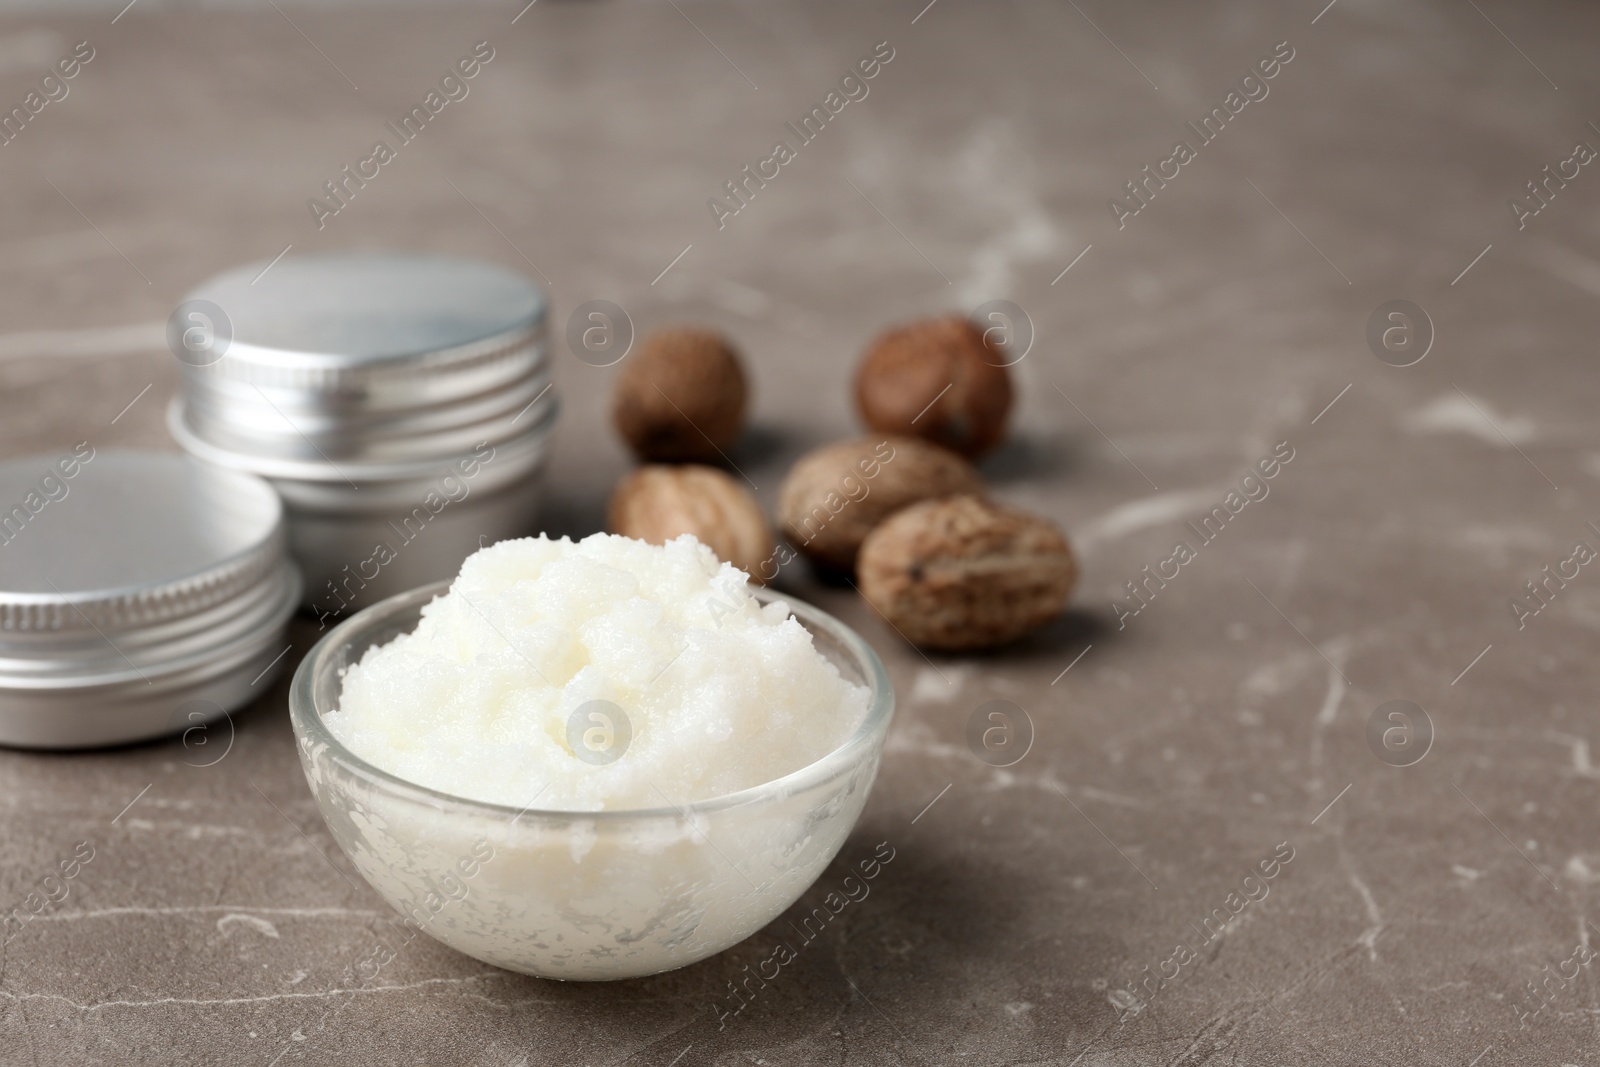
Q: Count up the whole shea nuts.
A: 5